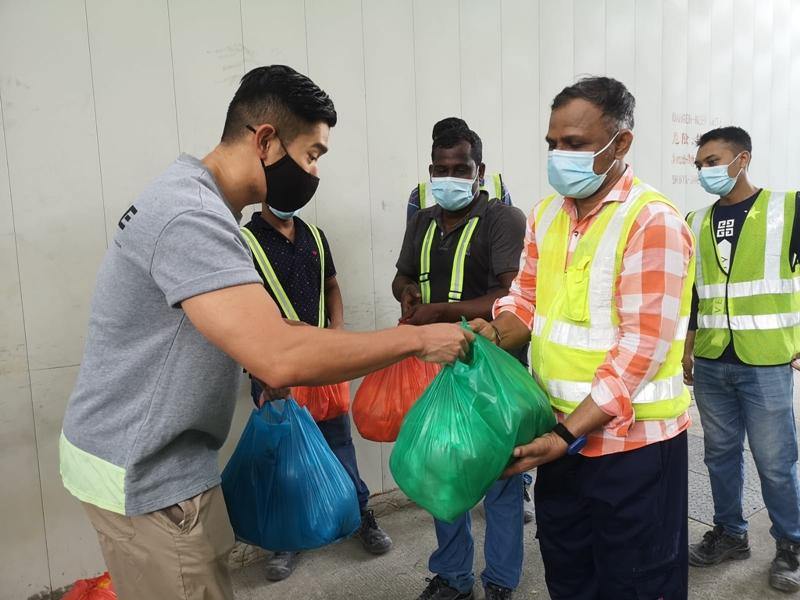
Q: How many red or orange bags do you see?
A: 3